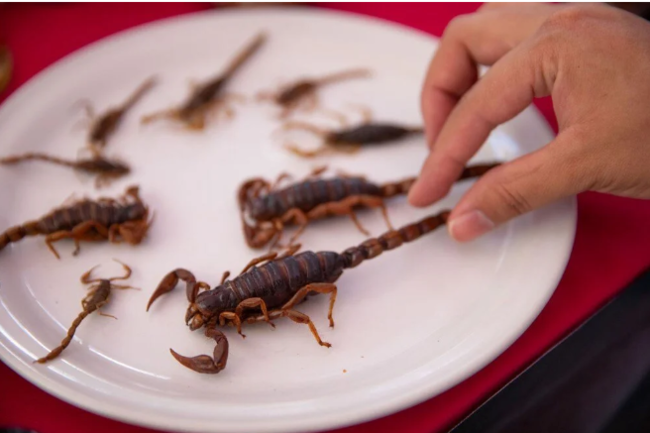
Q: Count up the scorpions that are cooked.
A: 9